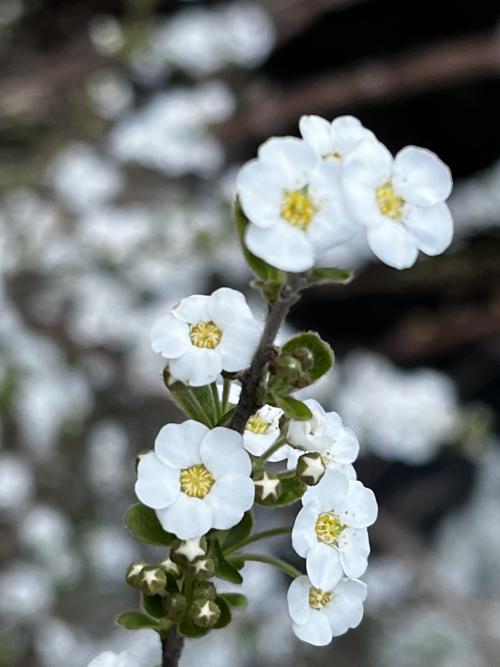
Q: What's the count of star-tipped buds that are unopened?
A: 8